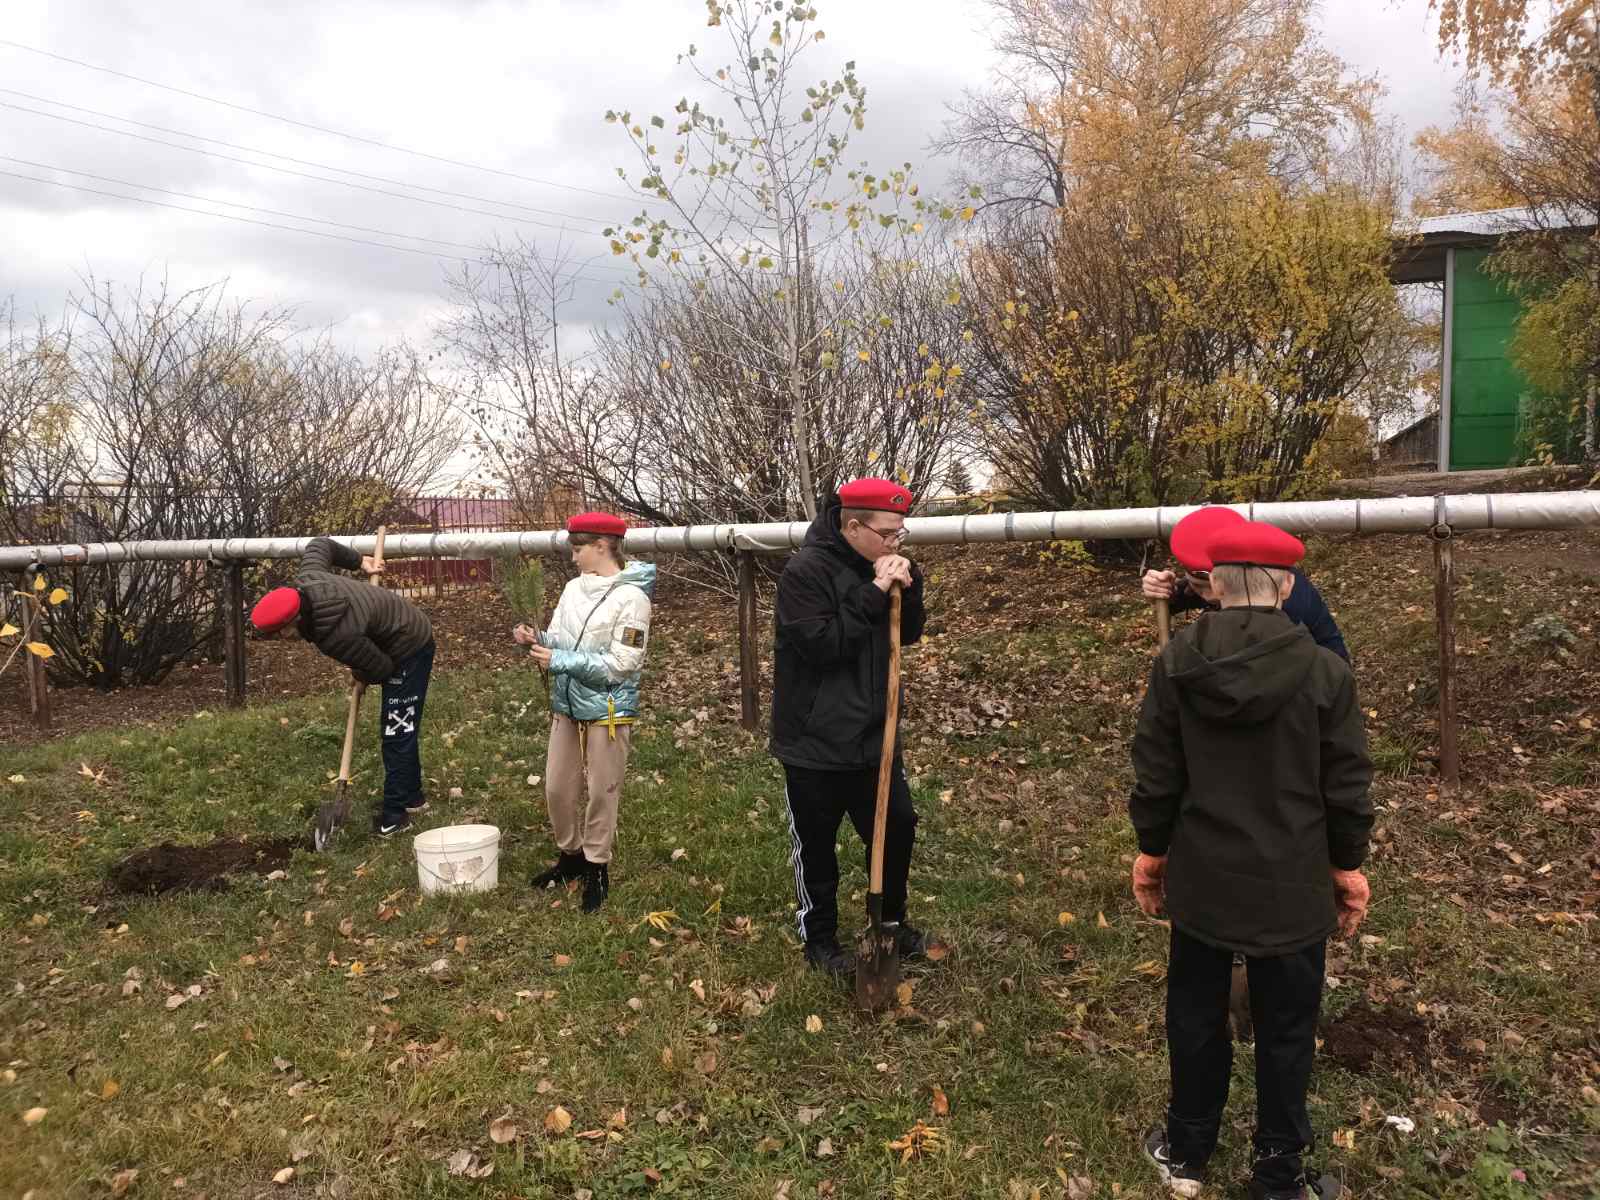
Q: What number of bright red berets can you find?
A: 5